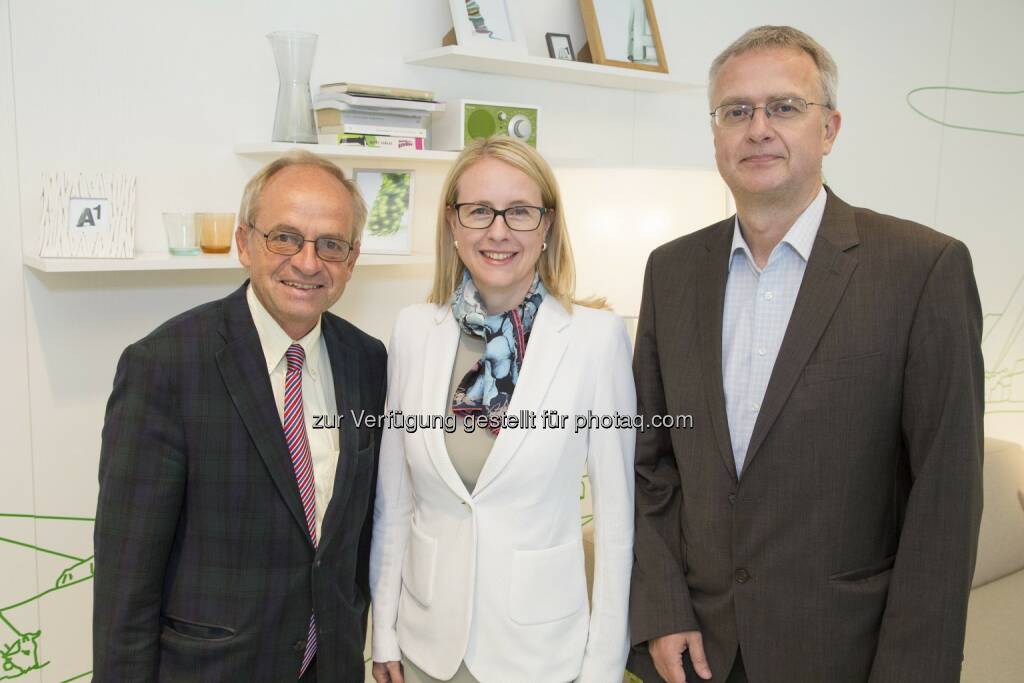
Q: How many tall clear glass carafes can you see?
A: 1